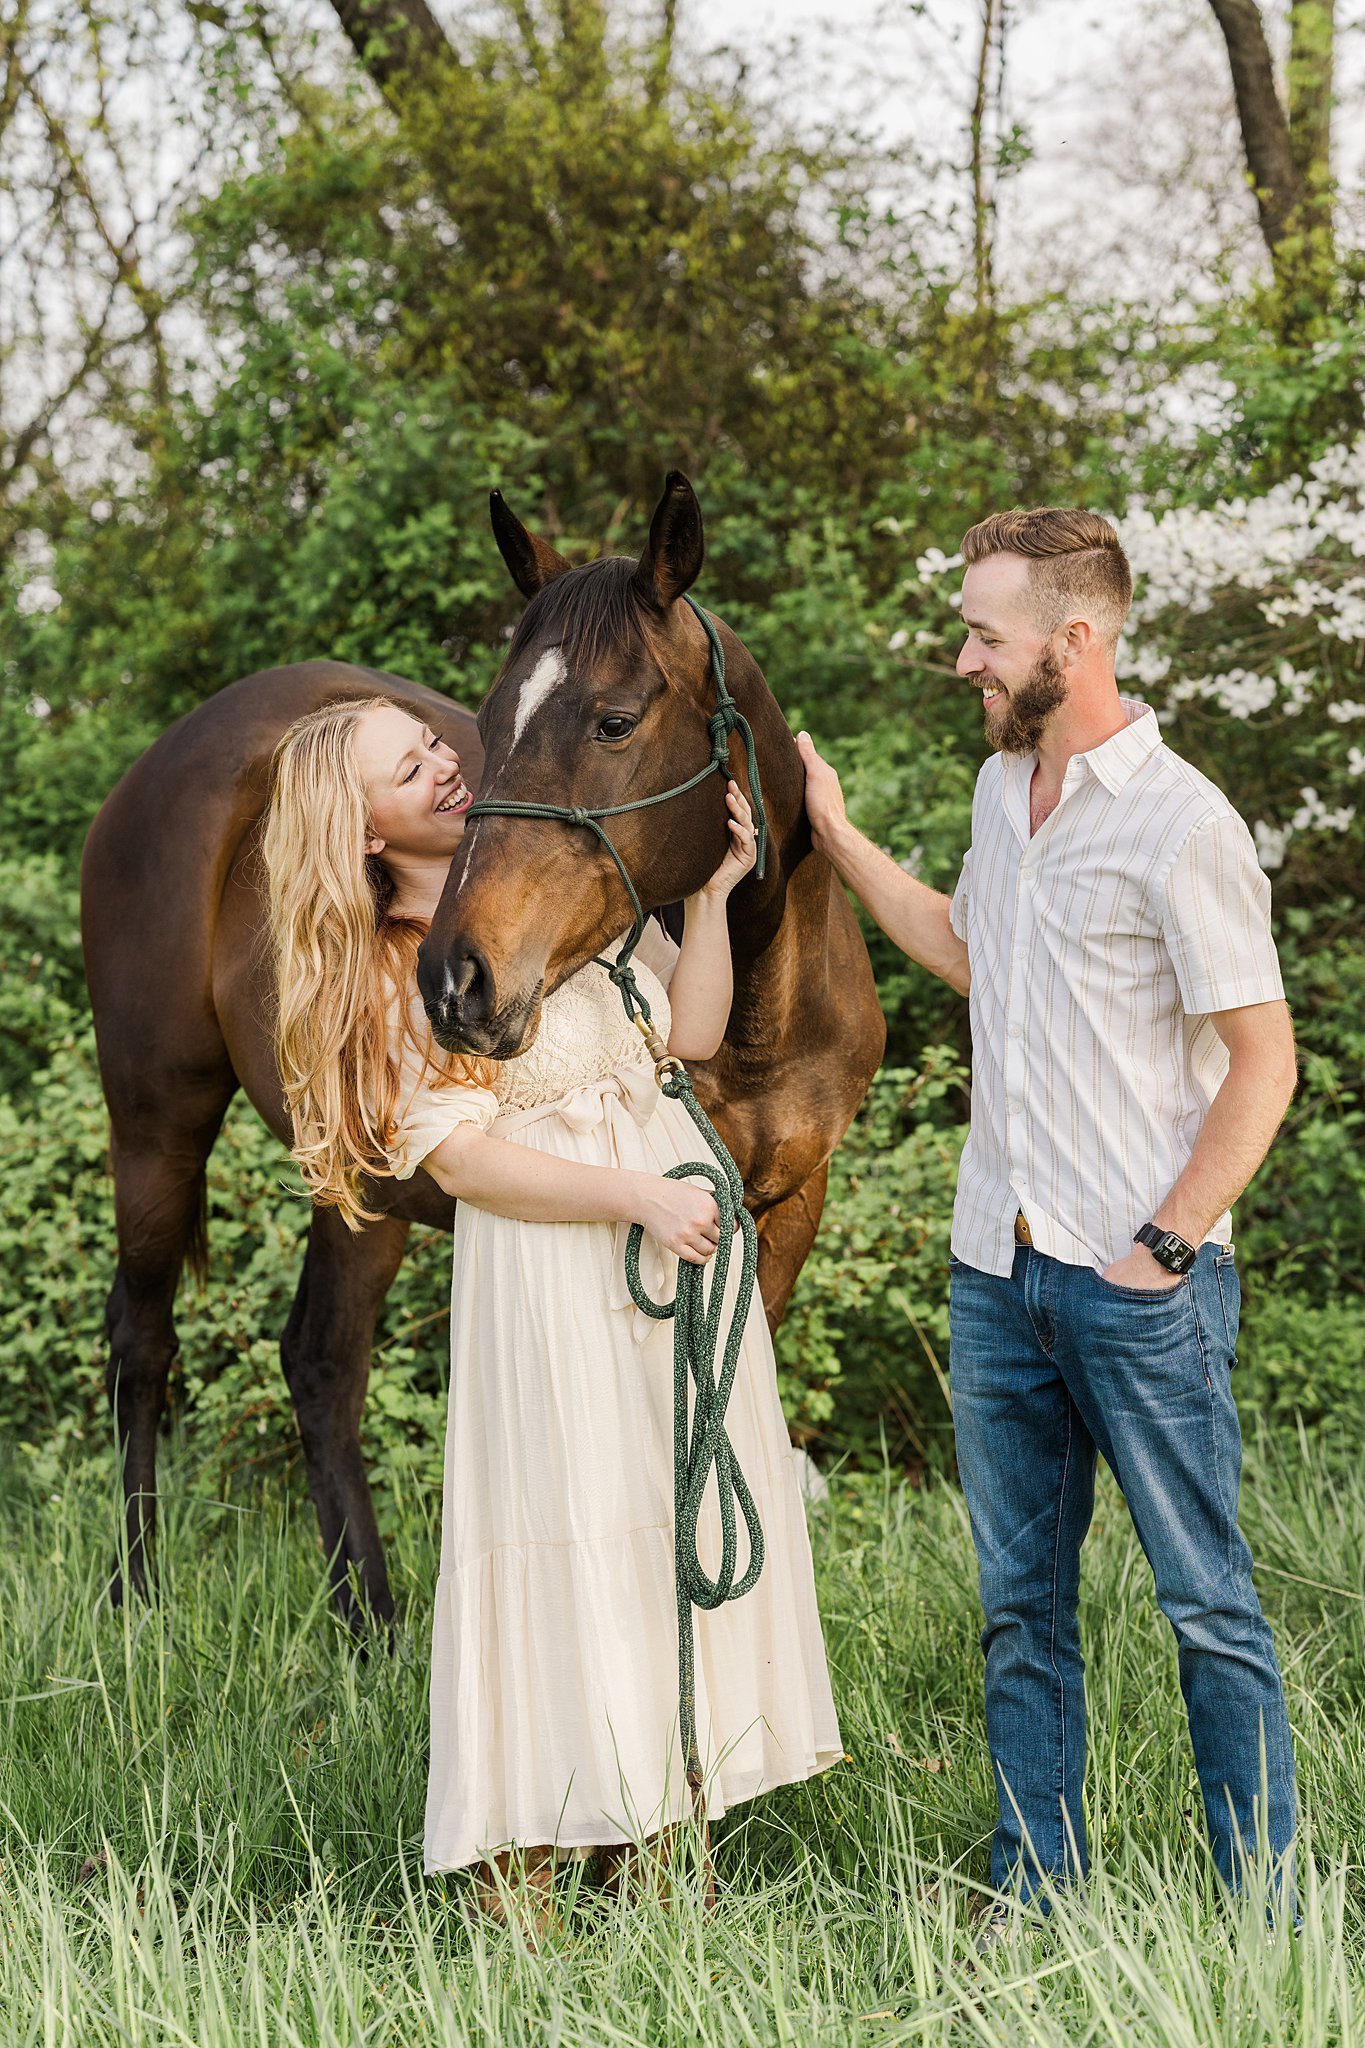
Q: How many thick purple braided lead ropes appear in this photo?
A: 0